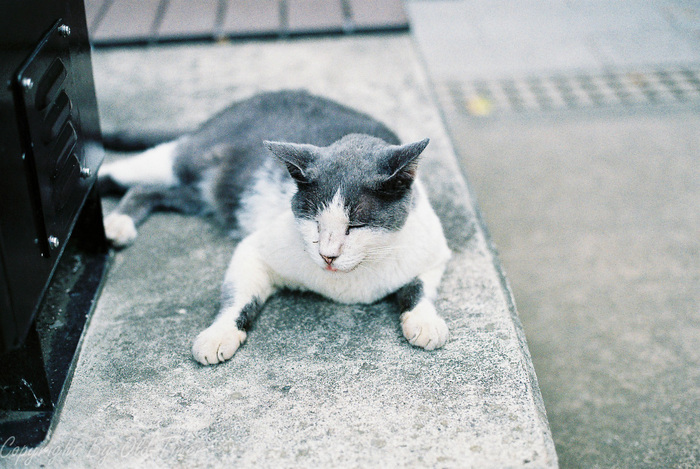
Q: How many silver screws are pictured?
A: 4